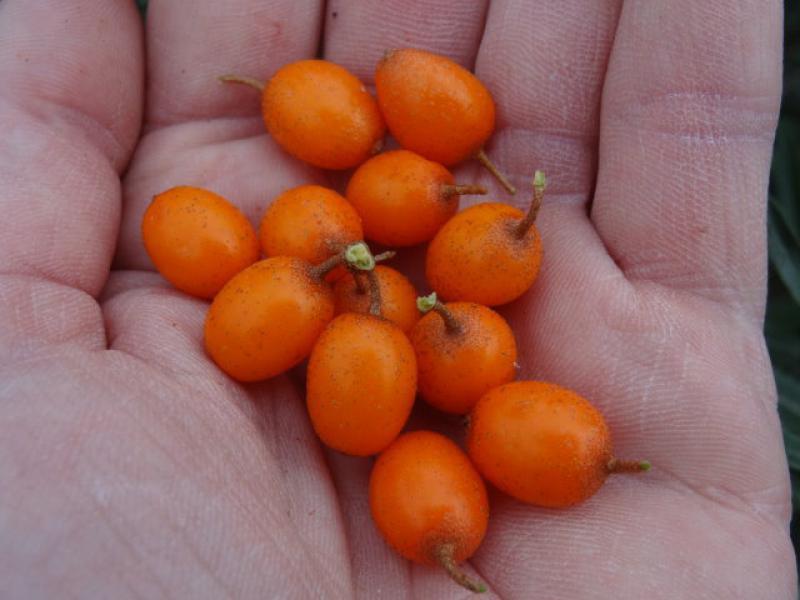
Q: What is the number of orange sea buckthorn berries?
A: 12